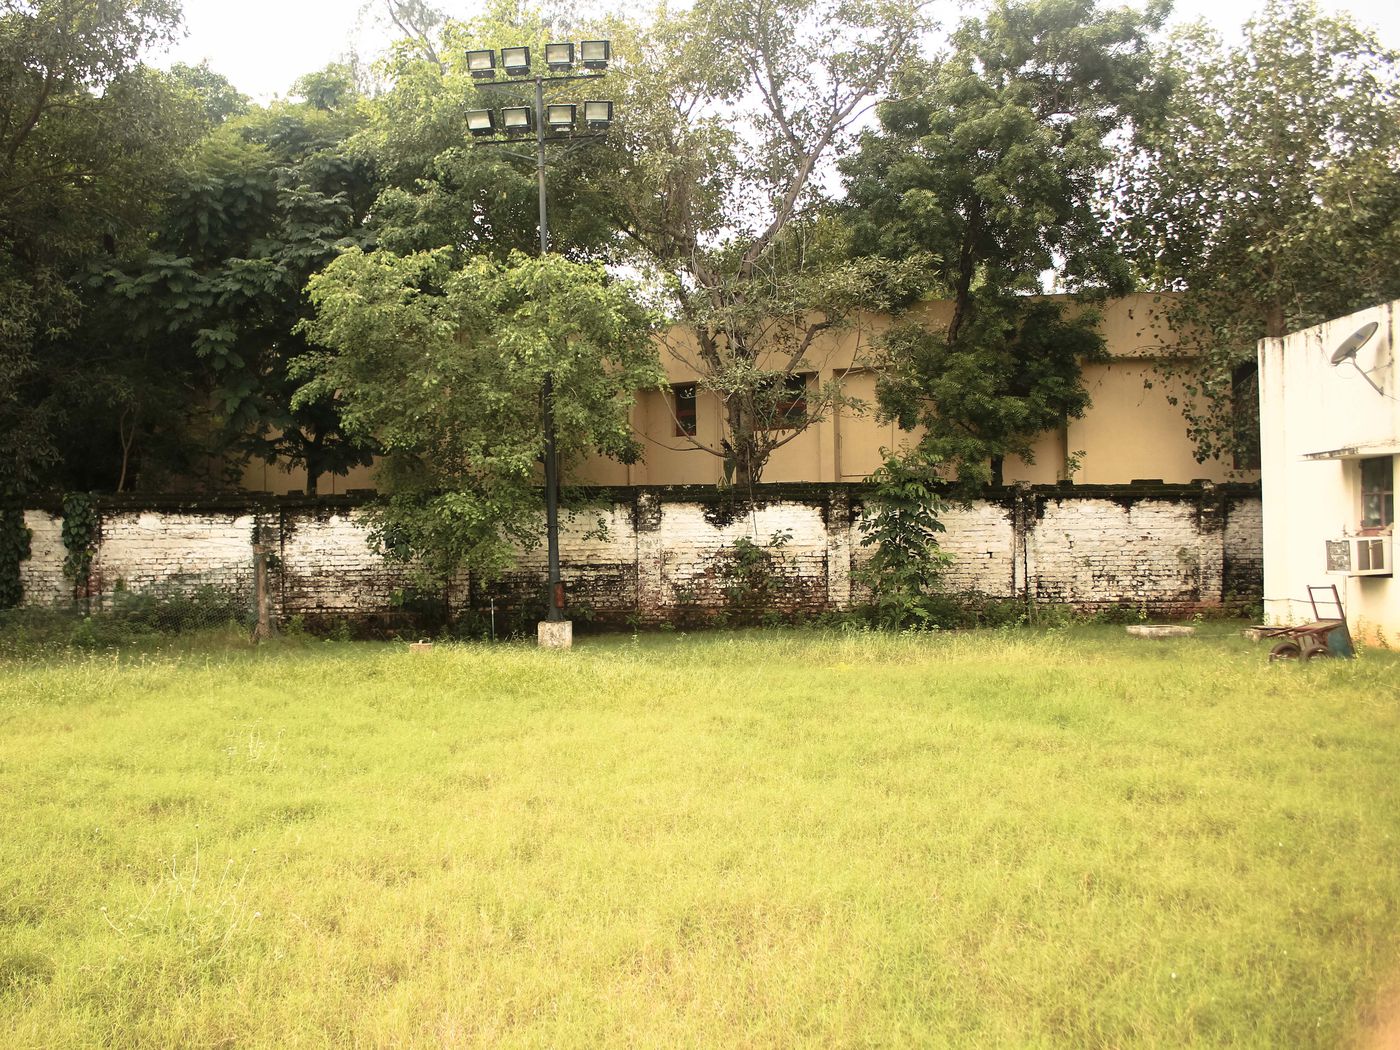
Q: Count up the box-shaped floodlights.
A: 8